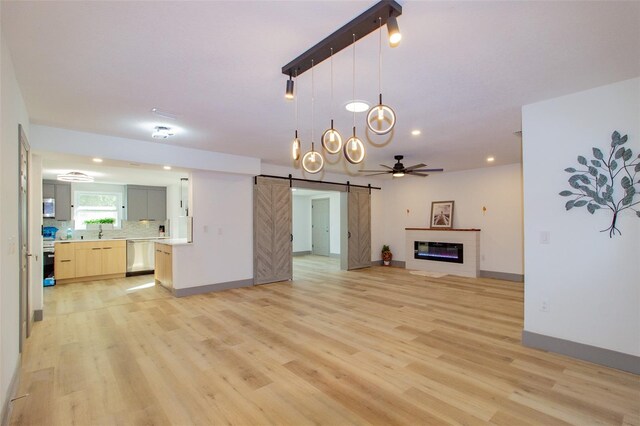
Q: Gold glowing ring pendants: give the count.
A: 5